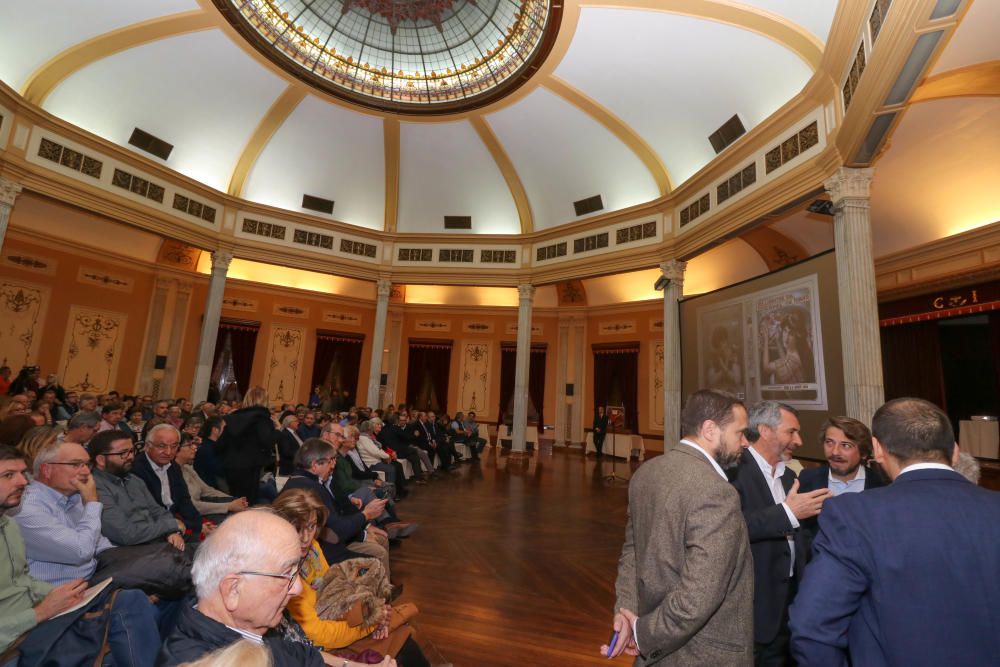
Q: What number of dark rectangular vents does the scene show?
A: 5